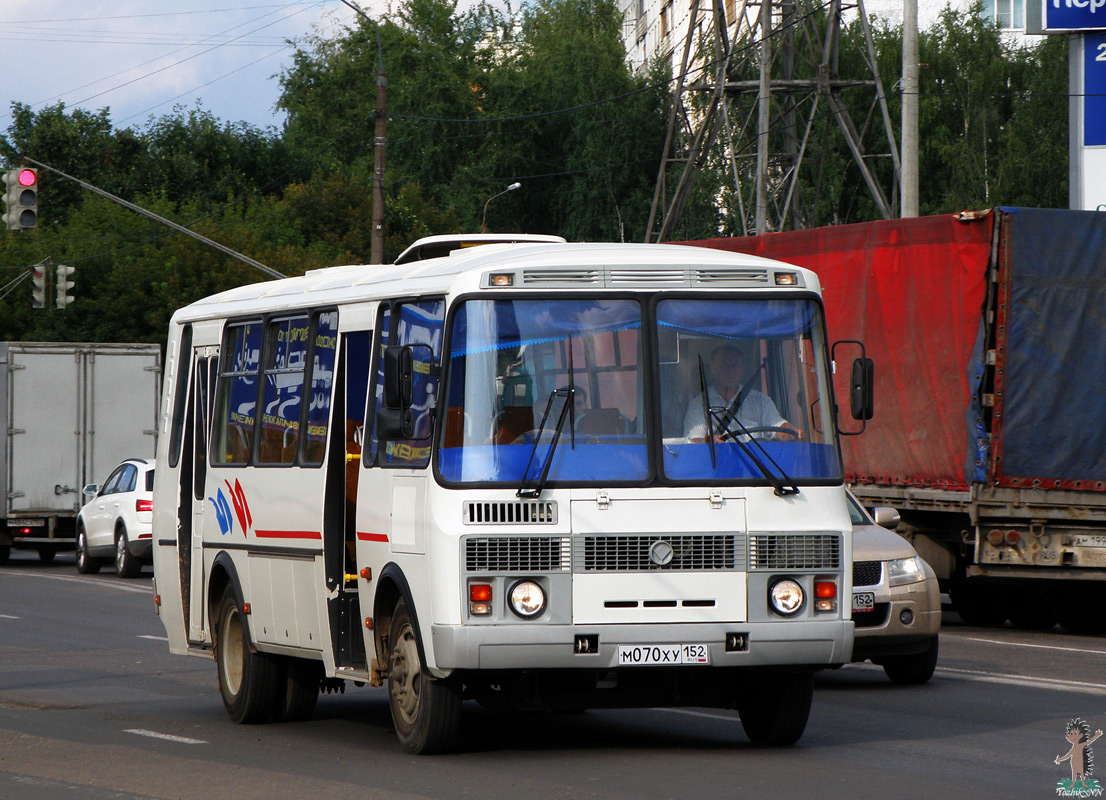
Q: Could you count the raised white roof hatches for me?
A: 1